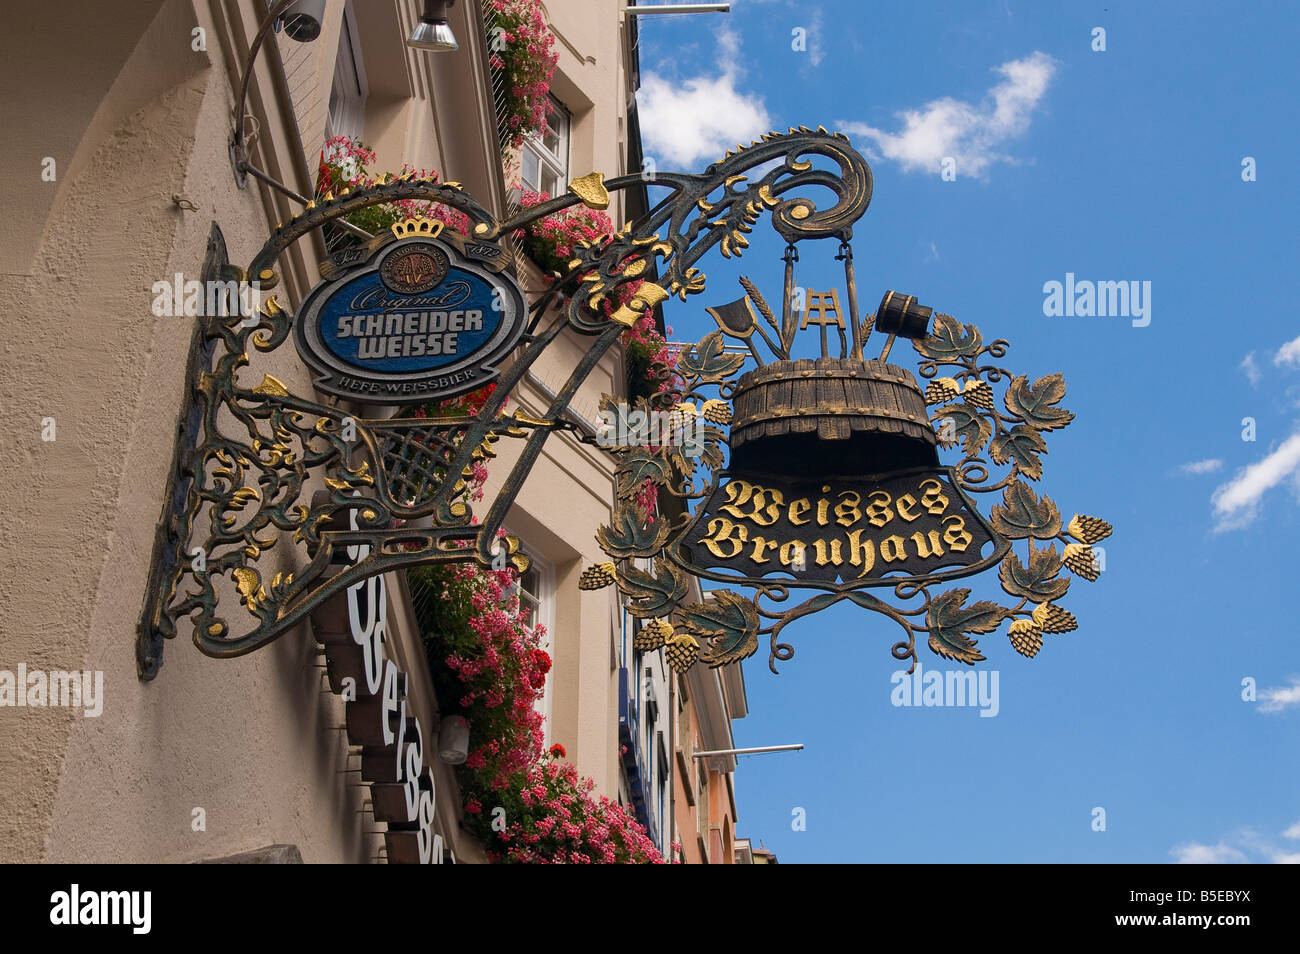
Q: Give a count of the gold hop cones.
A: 11